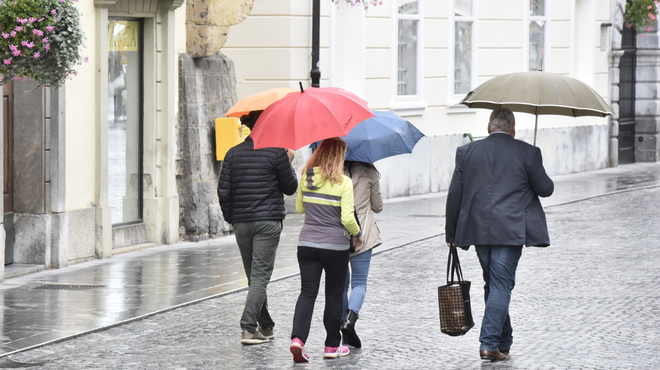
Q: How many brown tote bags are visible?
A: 1